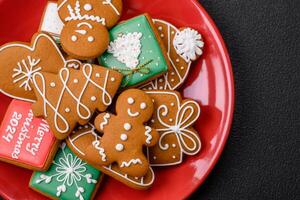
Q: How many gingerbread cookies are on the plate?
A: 11